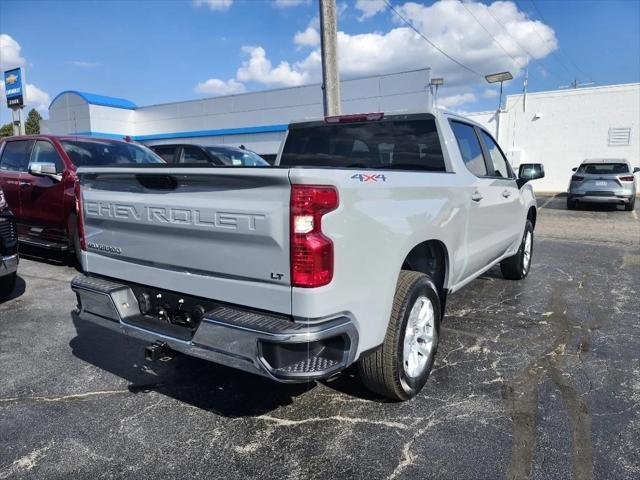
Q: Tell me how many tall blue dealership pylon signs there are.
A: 1